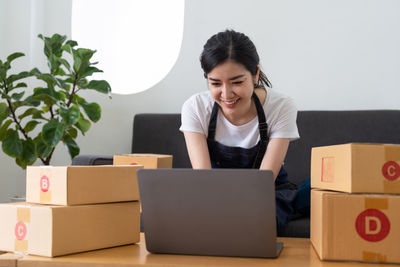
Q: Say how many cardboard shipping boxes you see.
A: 5